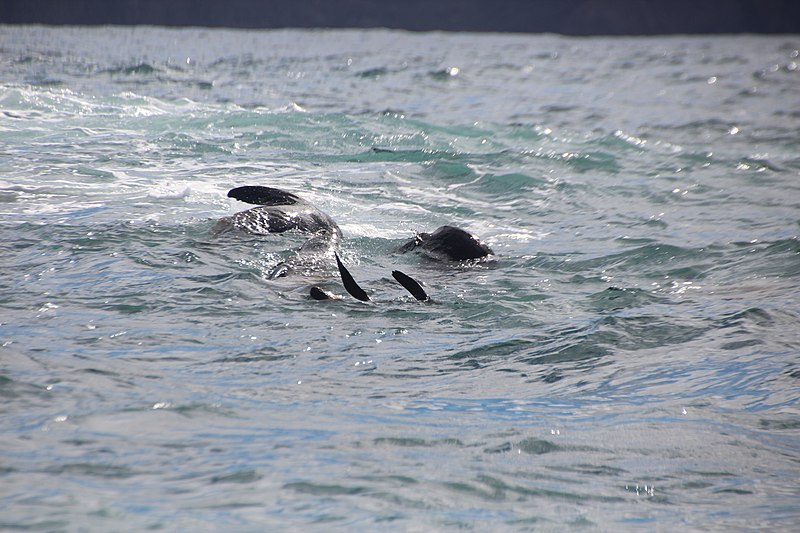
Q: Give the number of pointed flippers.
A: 1